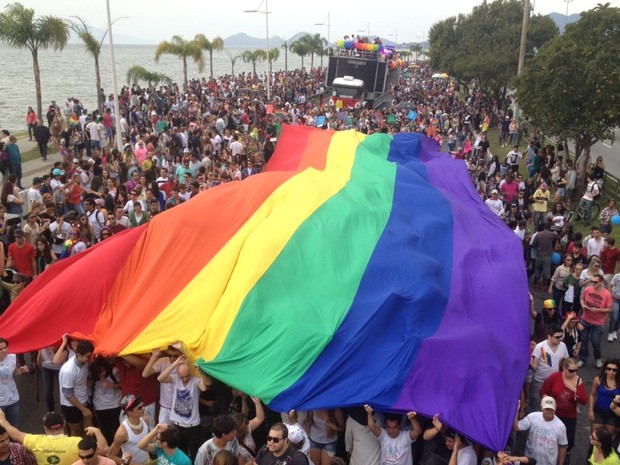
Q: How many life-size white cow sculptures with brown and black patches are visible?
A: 0